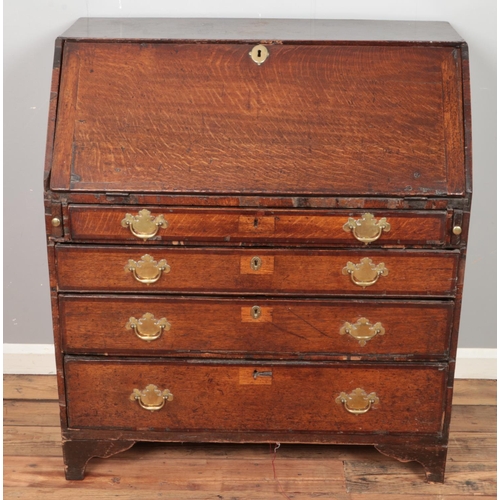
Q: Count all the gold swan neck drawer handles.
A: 8